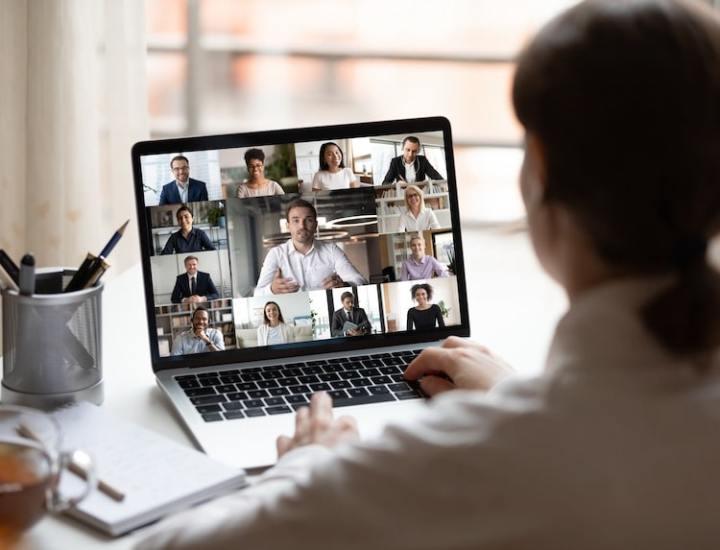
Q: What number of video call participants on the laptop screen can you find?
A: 13